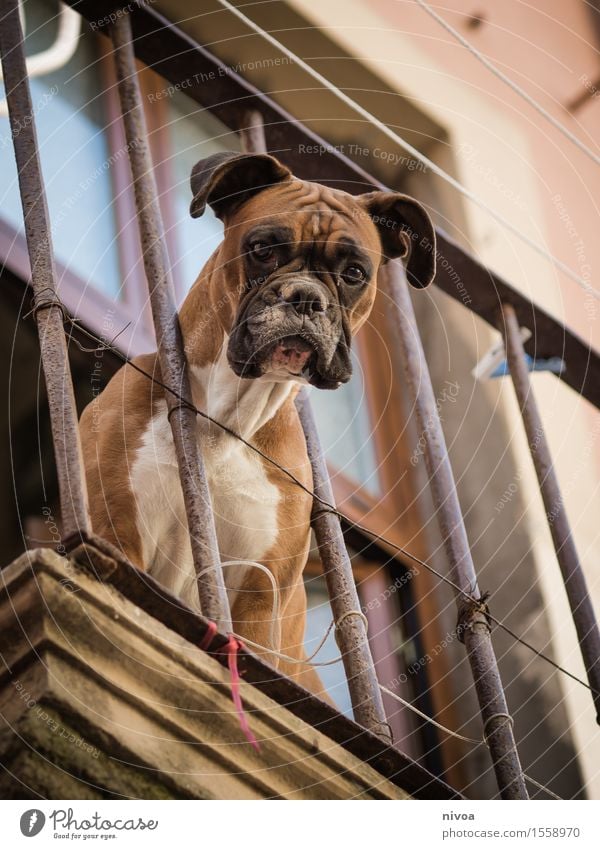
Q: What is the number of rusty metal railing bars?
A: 5